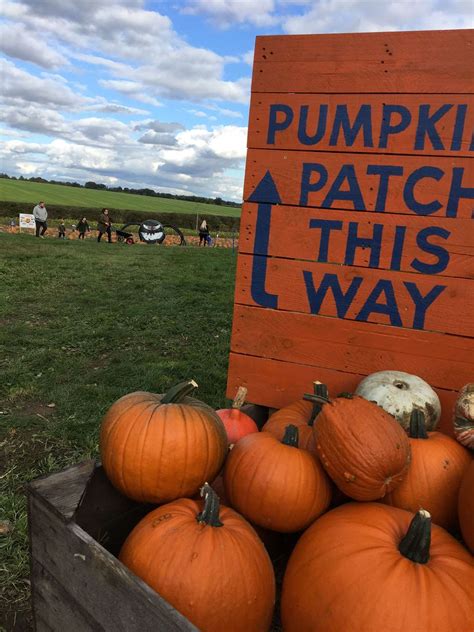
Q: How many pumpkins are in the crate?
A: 11